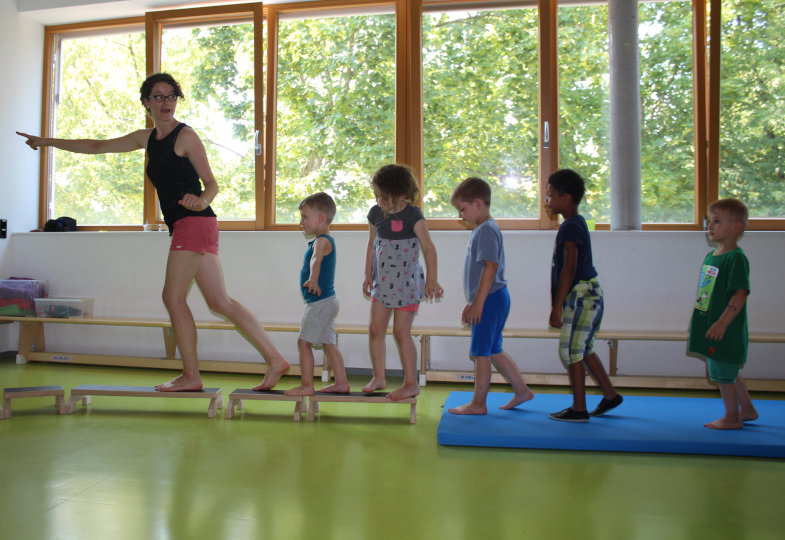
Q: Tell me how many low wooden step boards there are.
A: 4